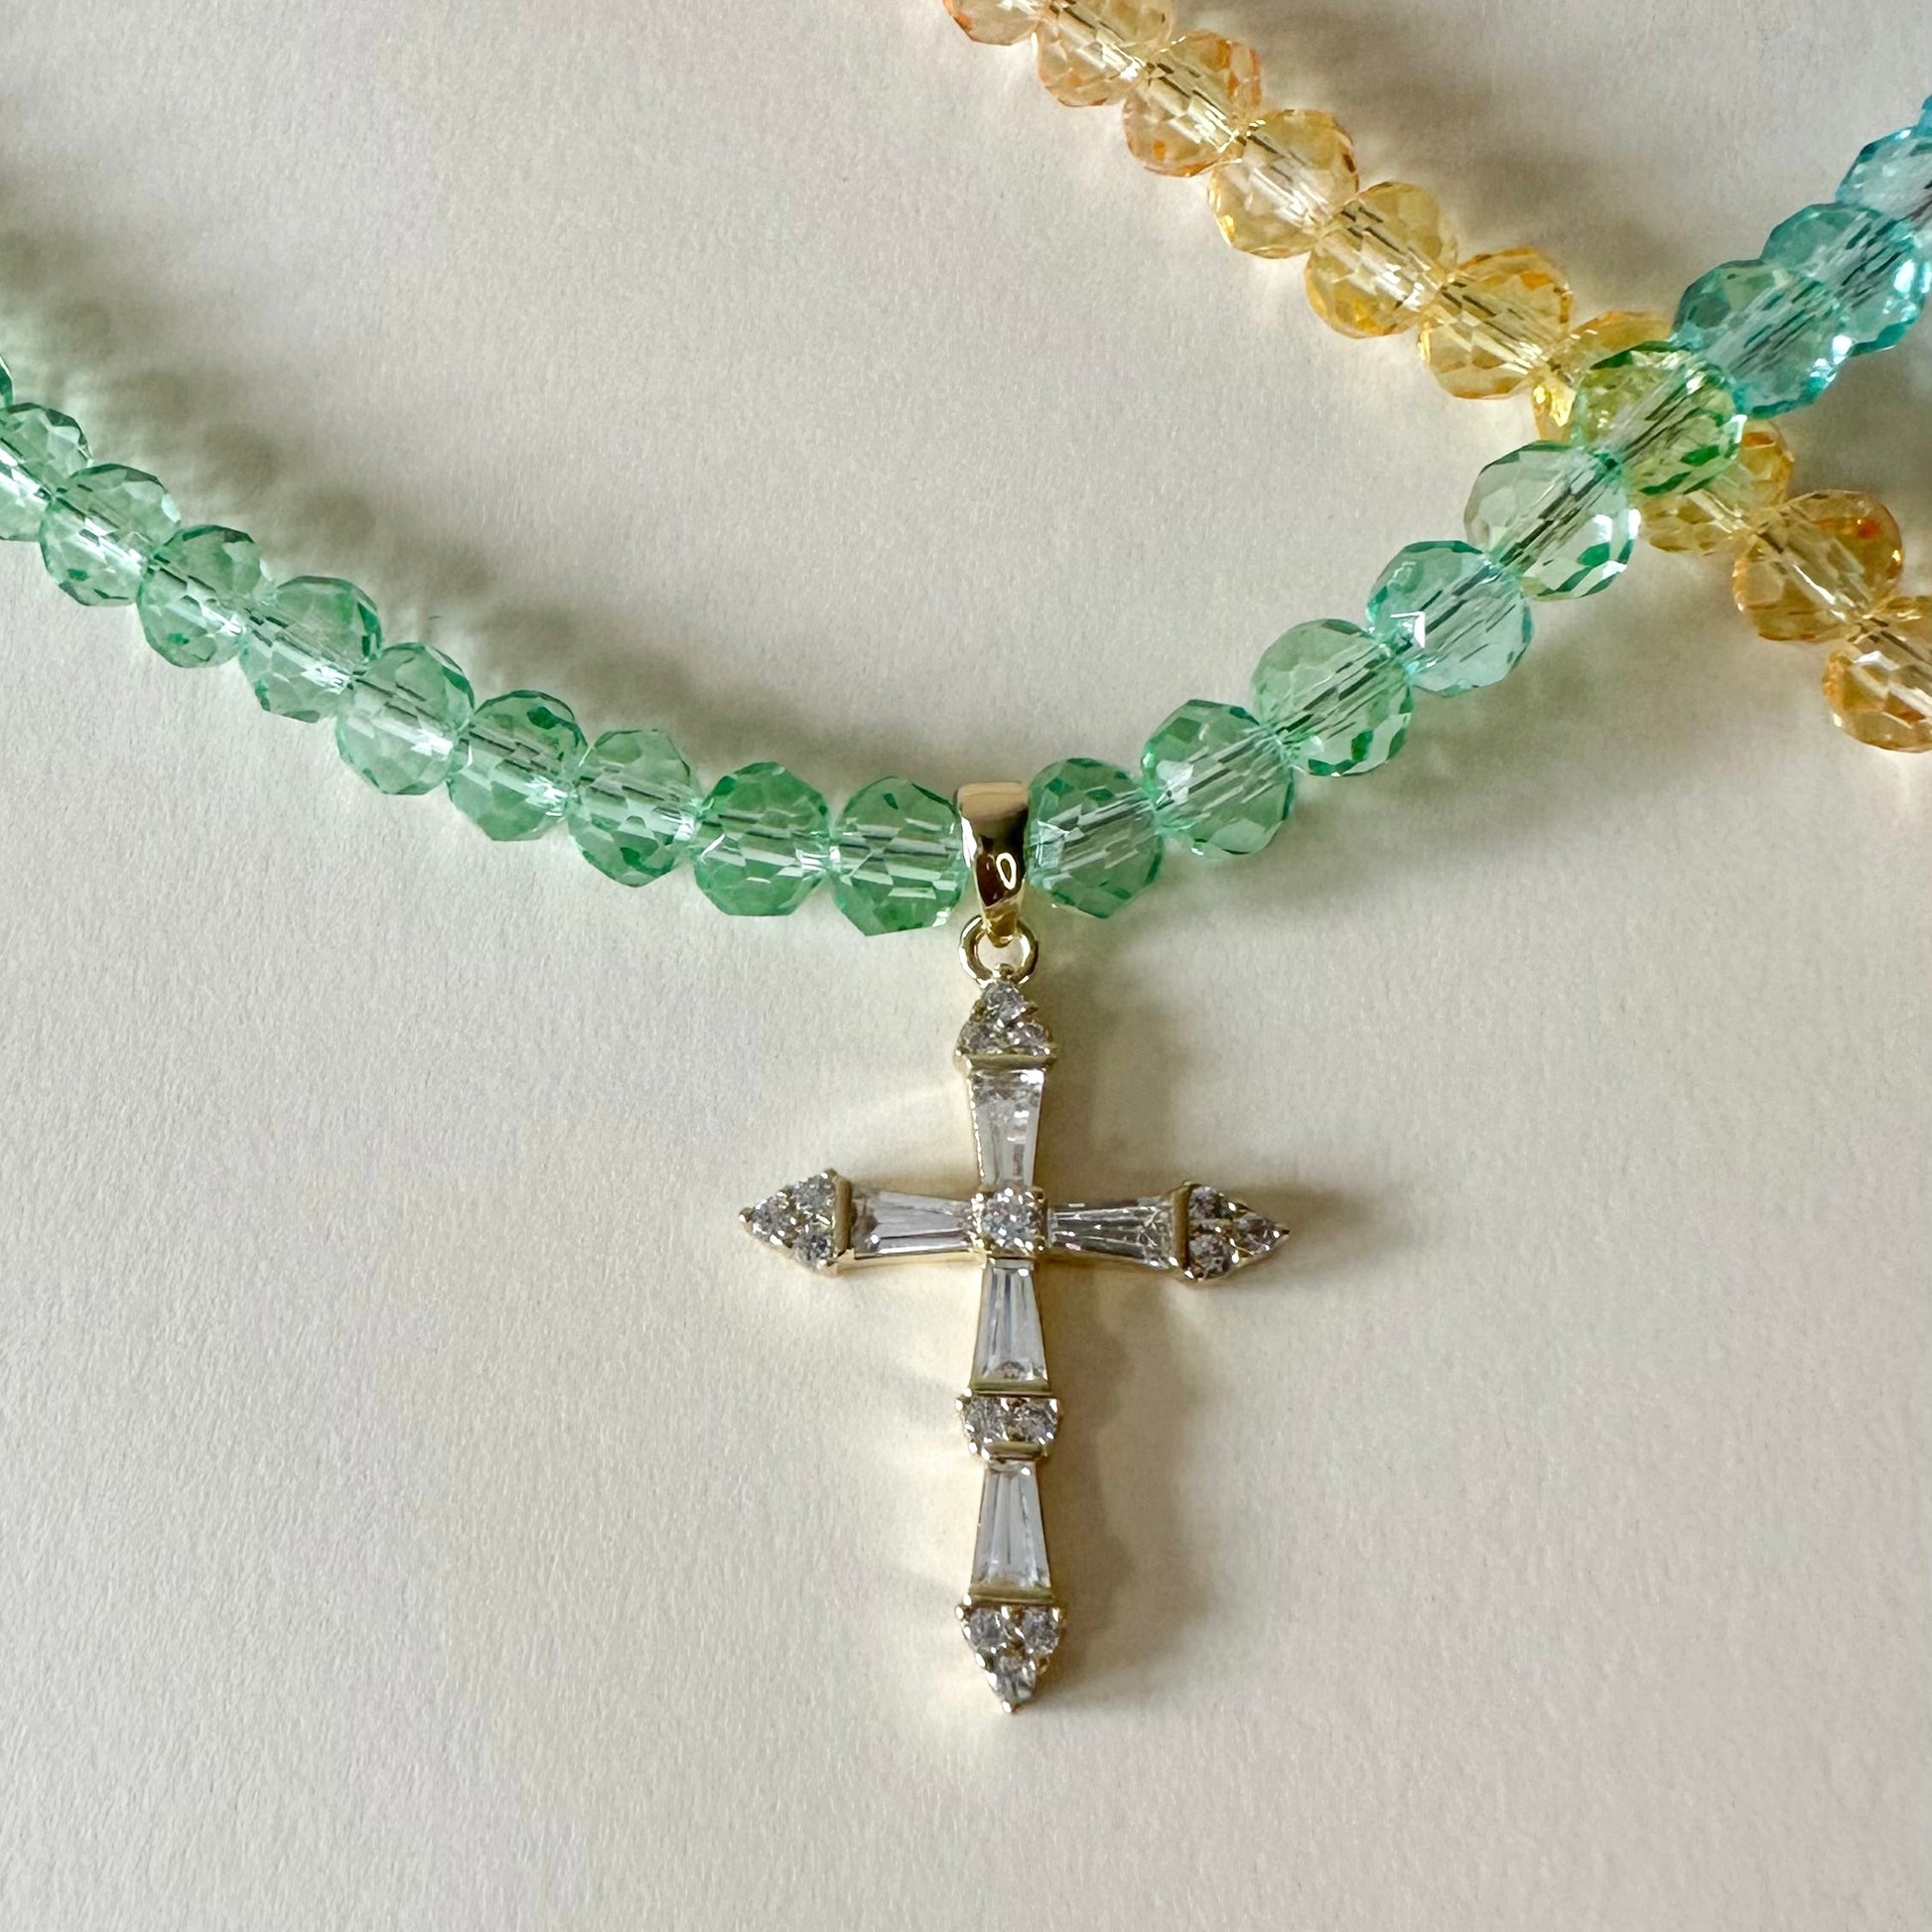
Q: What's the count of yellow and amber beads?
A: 10